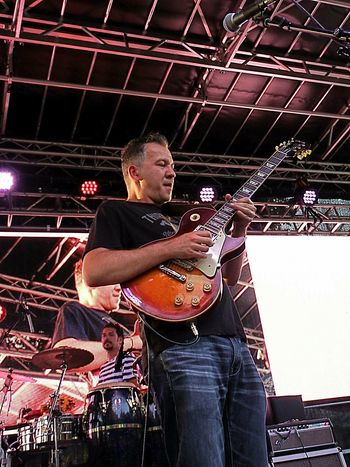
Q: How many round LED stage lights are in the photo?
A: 4